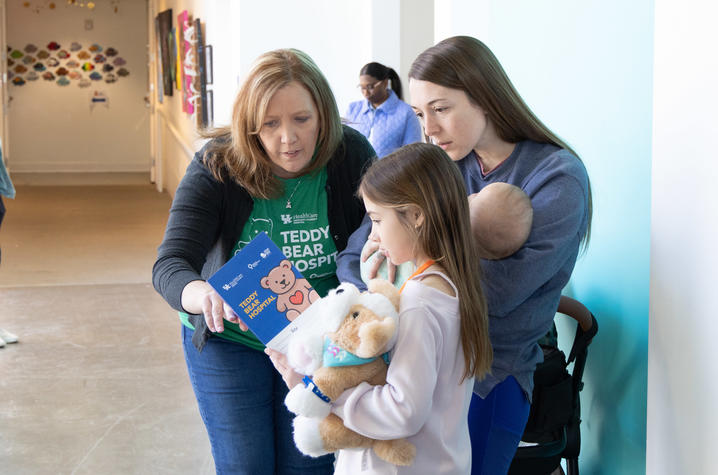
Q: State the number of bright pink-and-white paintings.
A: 1